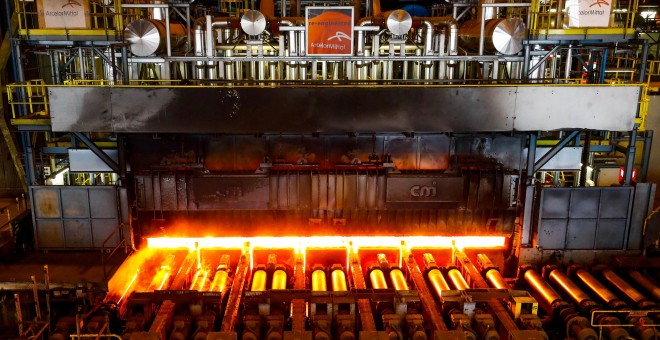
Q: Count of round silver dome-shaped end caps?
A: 4